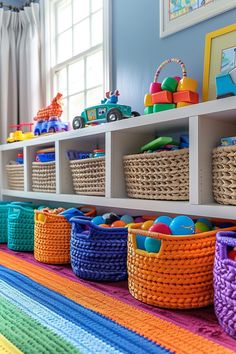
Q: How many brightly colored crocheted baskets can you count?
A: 6